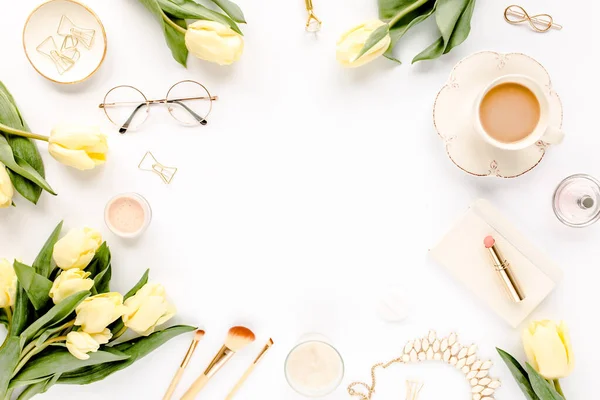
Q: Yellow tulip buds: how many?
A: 11